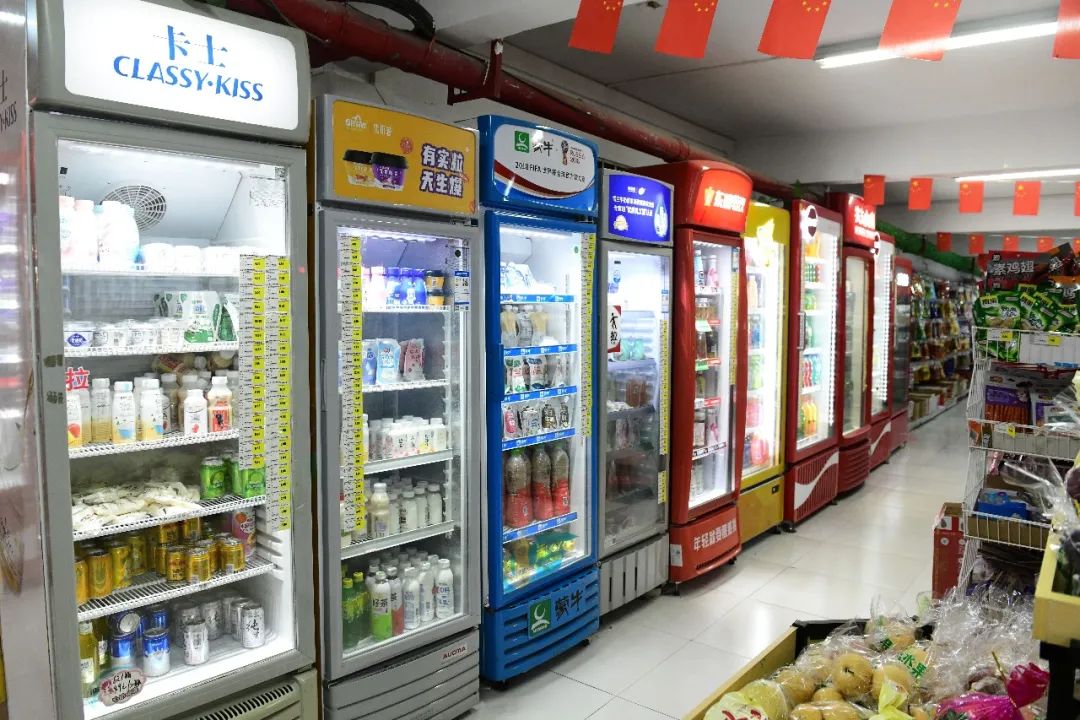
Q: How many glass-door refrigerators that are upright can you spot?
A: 10